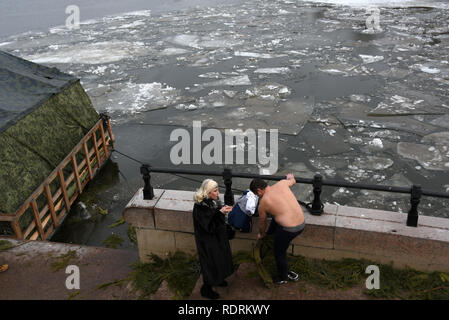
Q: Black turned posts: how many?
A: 4